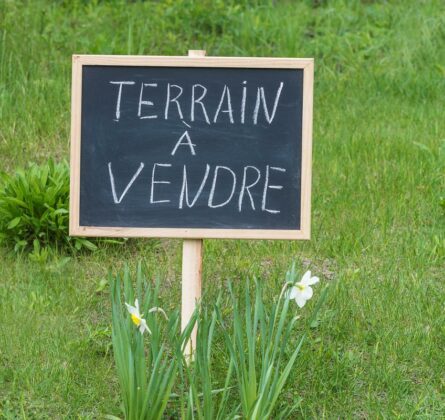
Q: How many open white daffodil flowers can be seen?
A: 2